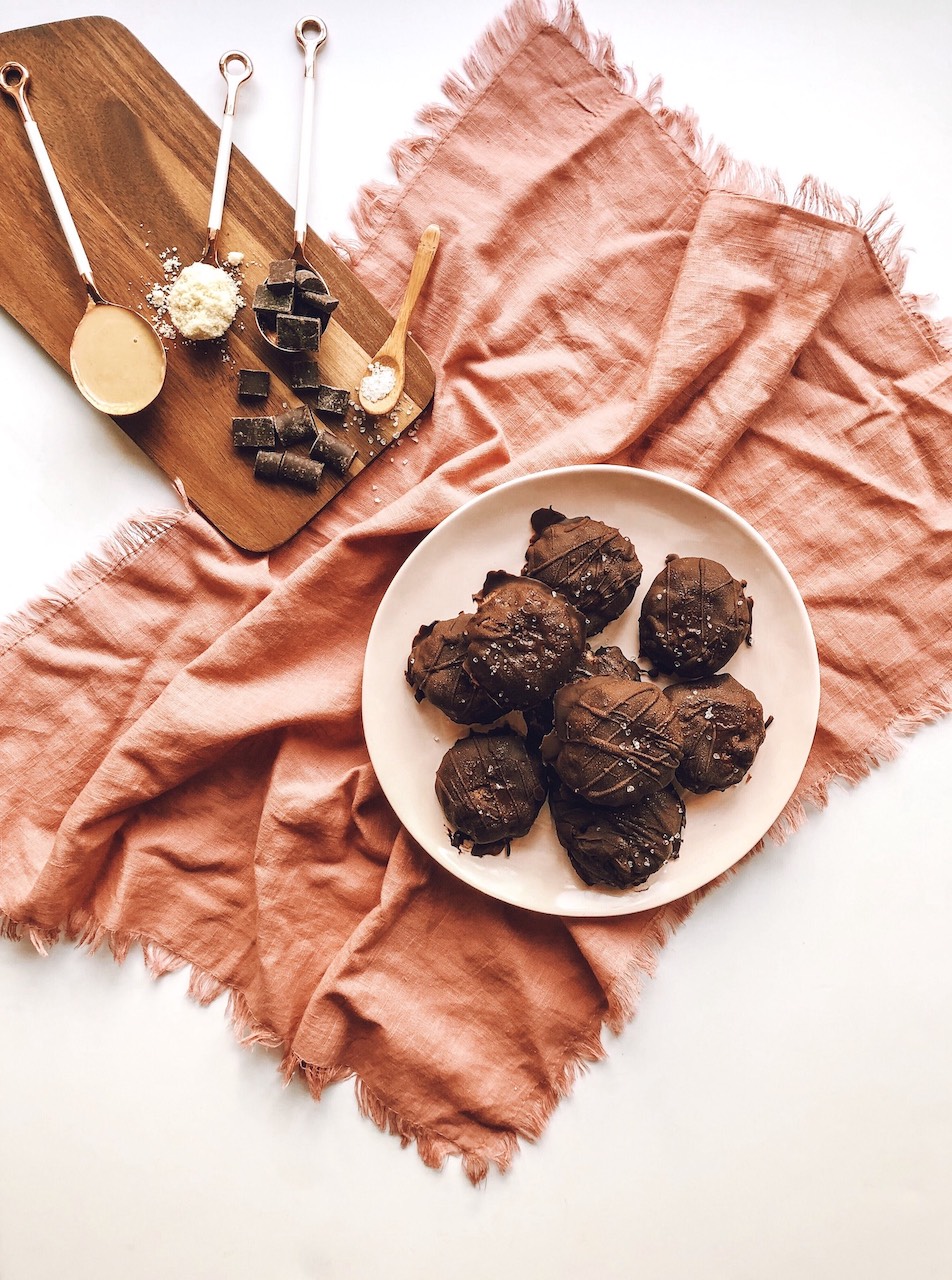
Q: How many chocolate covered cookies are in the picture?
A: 9